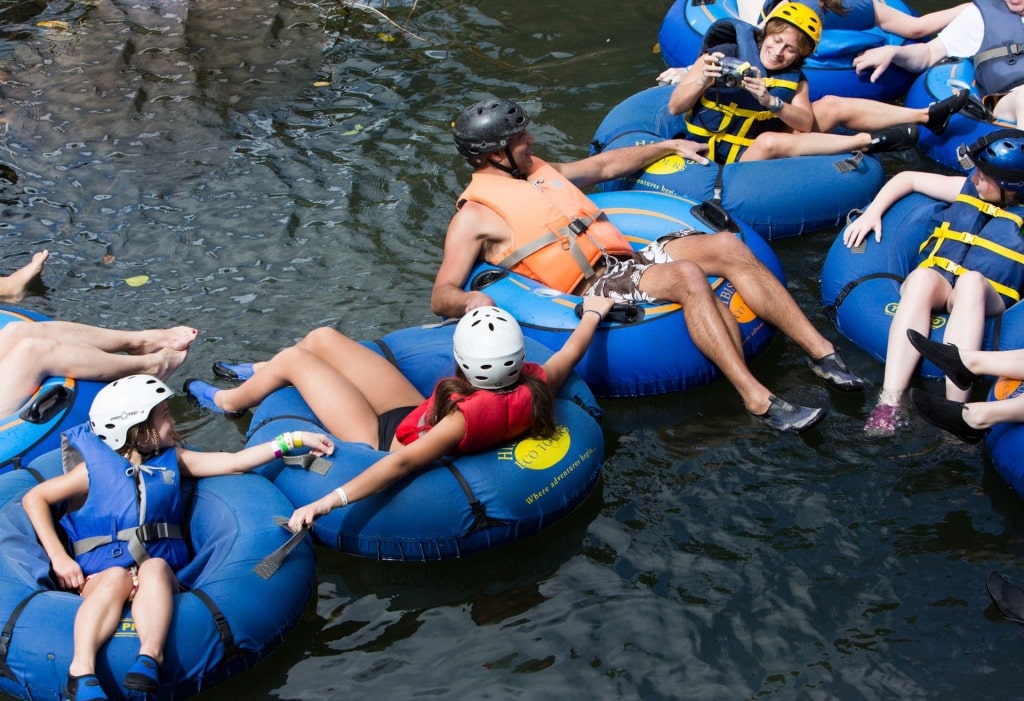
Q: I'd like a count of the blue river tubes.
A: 9